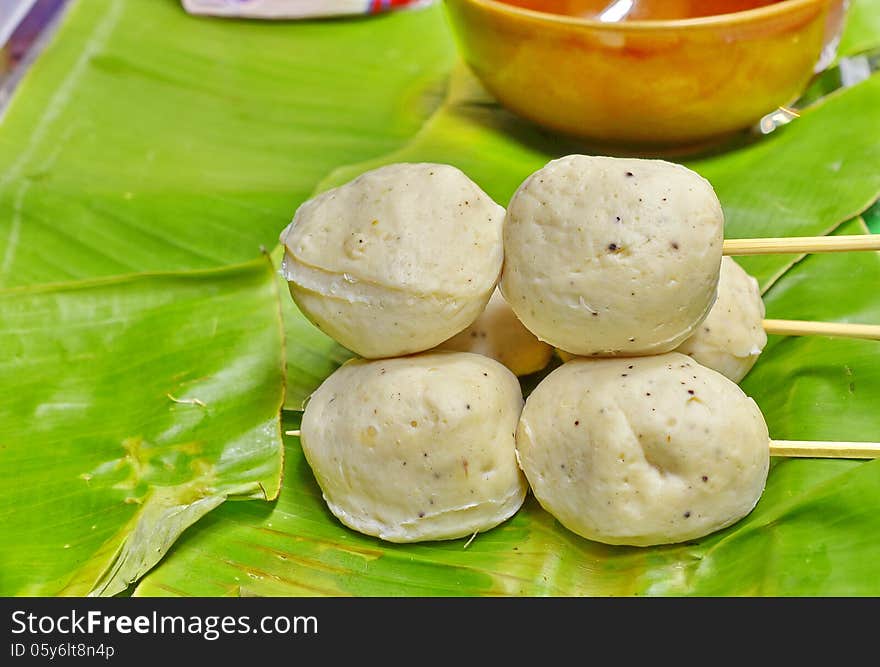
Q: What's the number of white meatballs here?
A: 6